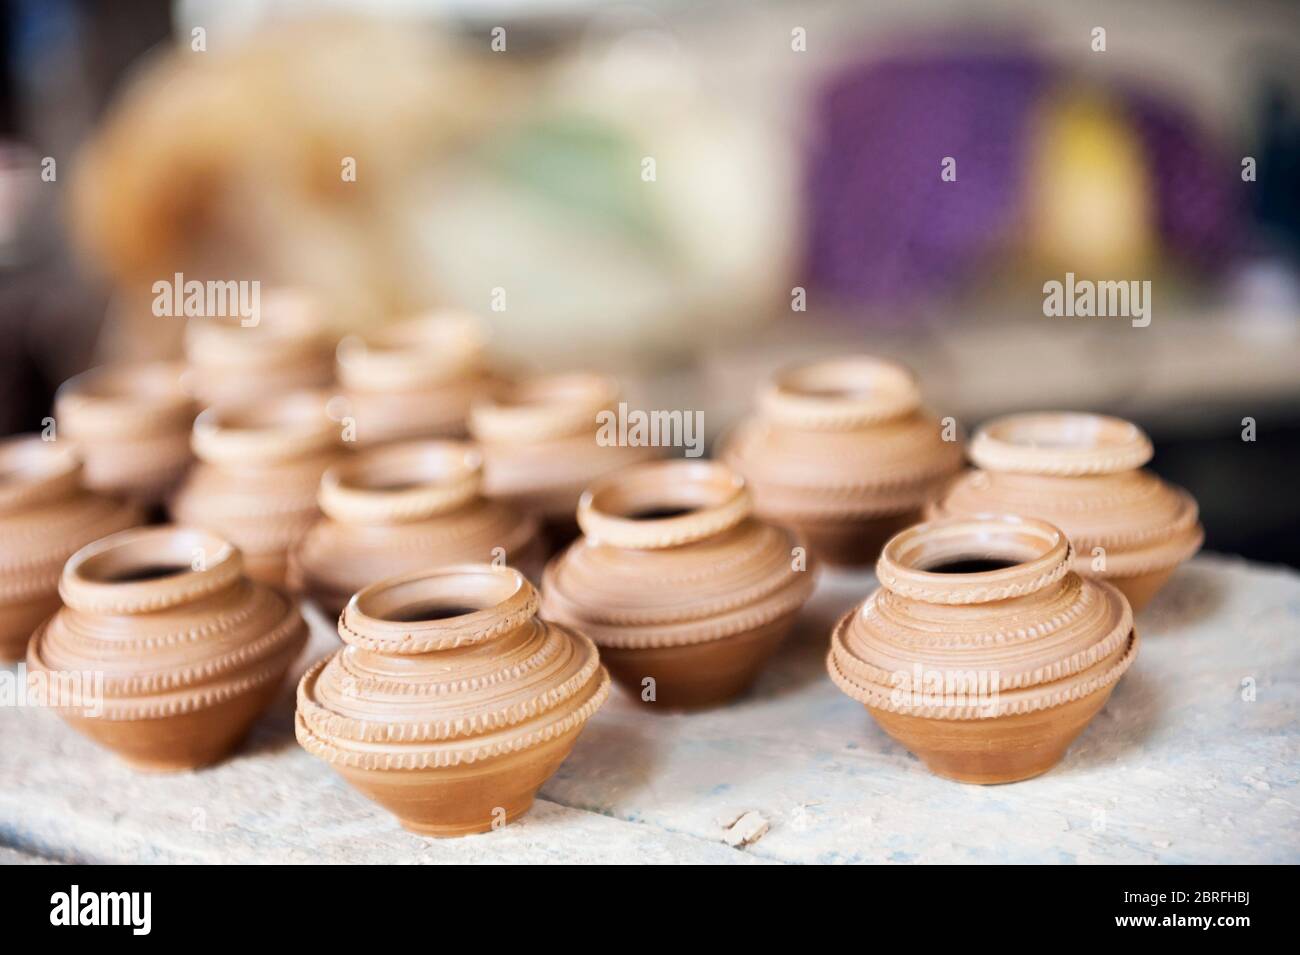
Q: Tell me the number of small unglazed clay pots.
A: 13